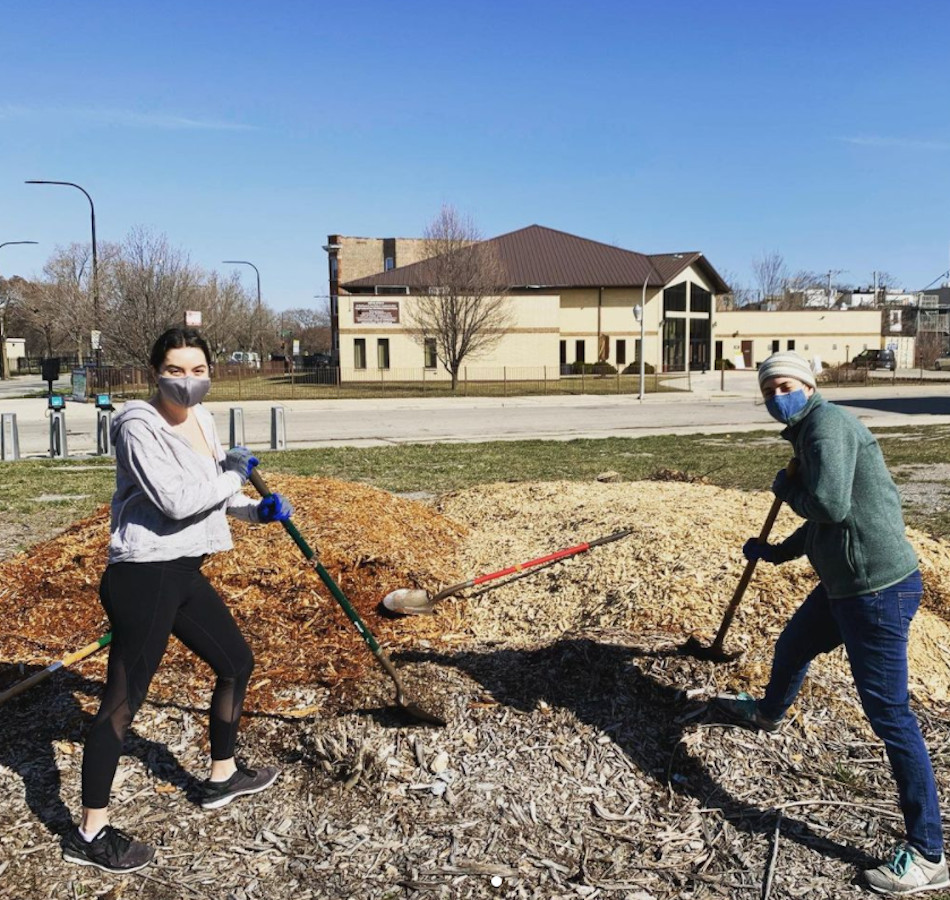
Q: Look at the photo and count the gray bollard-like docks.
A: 5